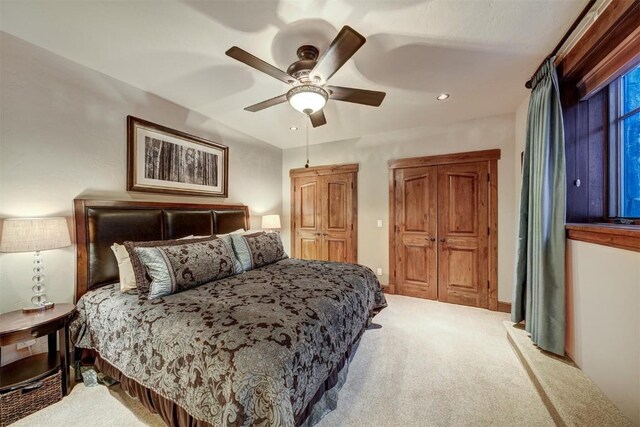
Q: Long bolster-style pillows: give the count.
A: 2